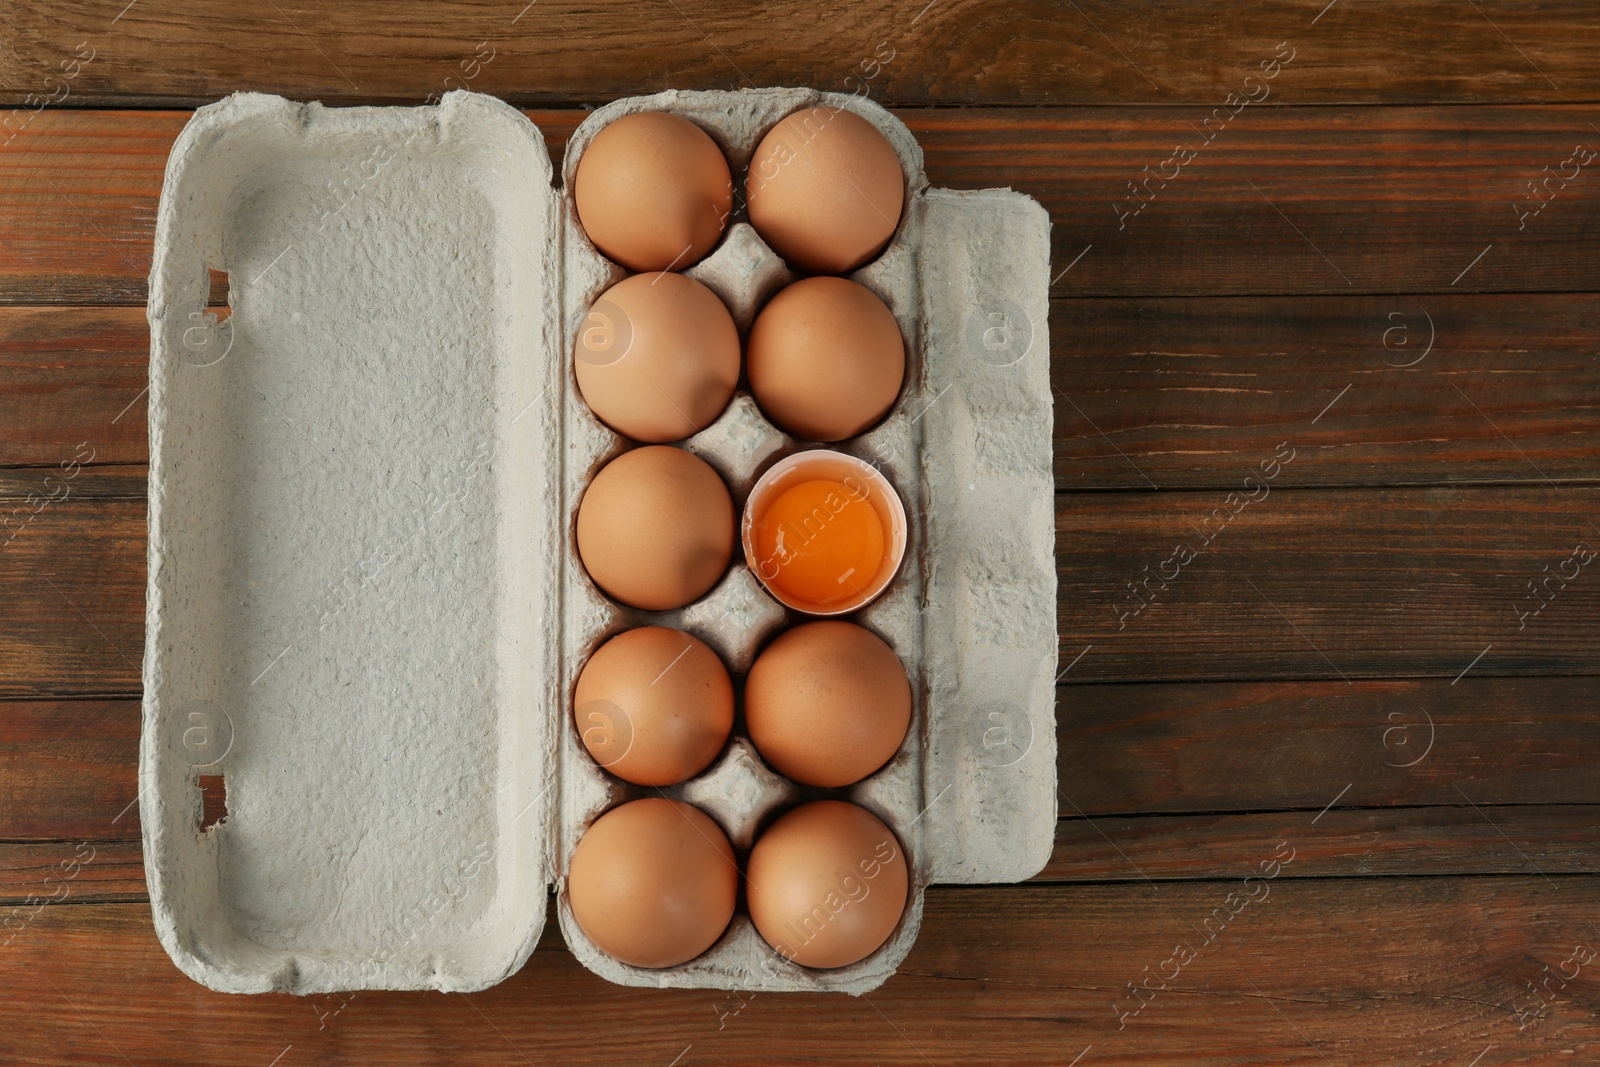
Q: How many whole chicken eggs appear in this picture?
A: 9